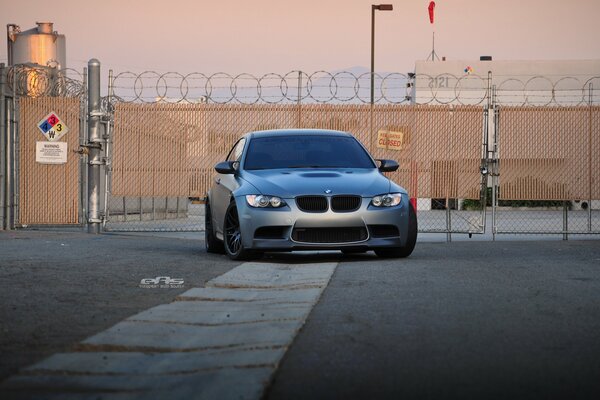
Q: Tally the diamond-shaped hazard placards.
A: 2